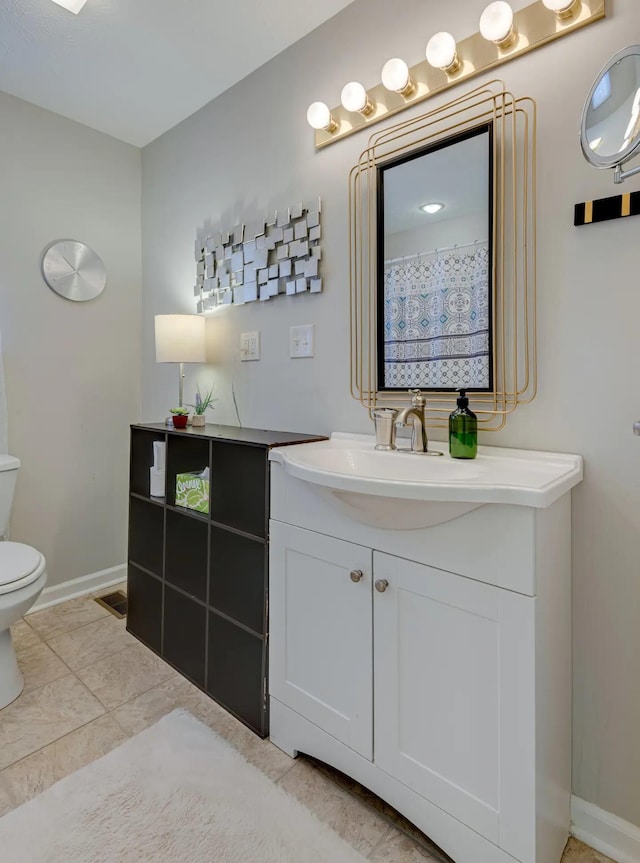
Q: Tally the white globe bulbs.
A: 6